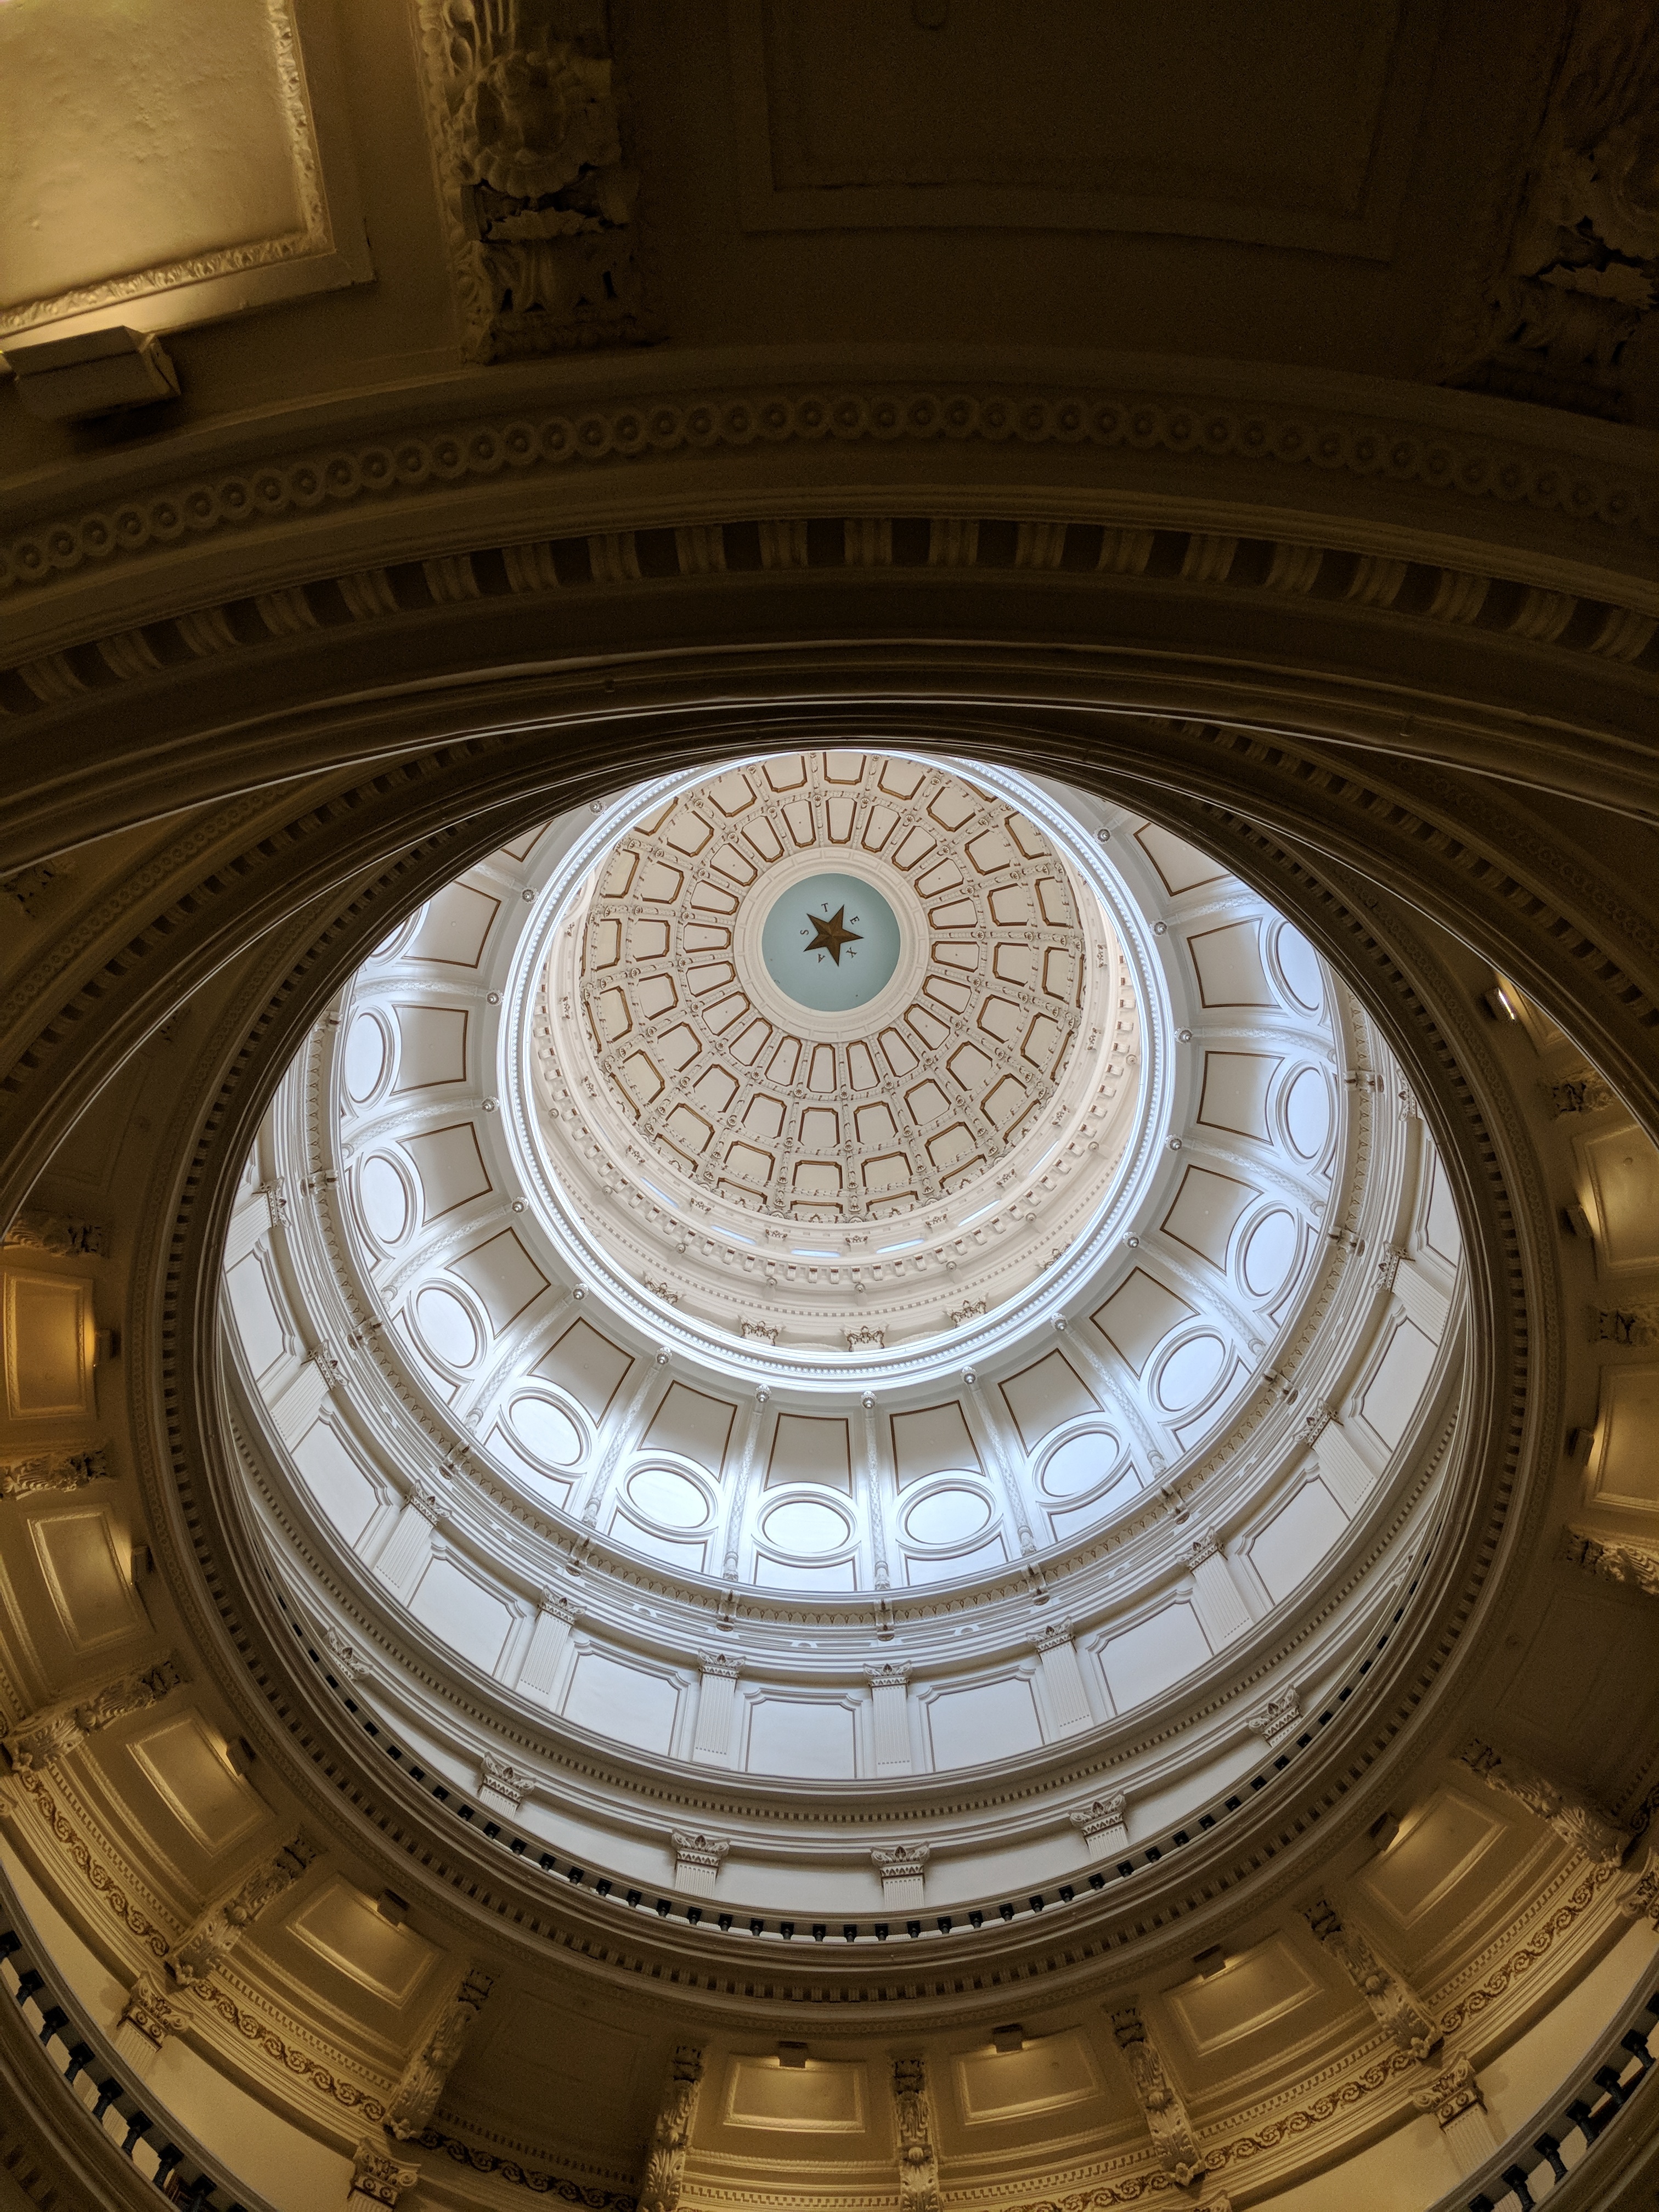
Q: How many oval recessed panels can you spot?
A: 13